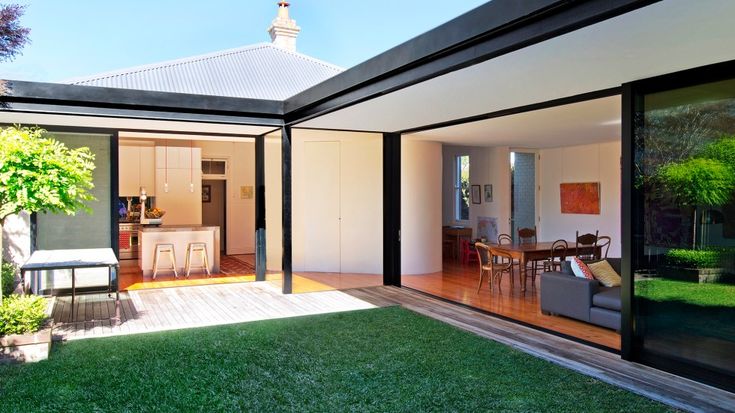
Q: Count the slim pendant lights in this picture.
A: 2